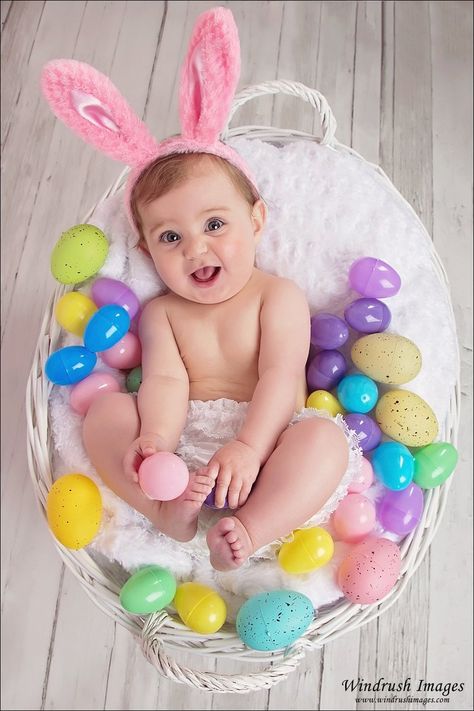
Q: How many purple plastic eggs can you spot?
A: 8